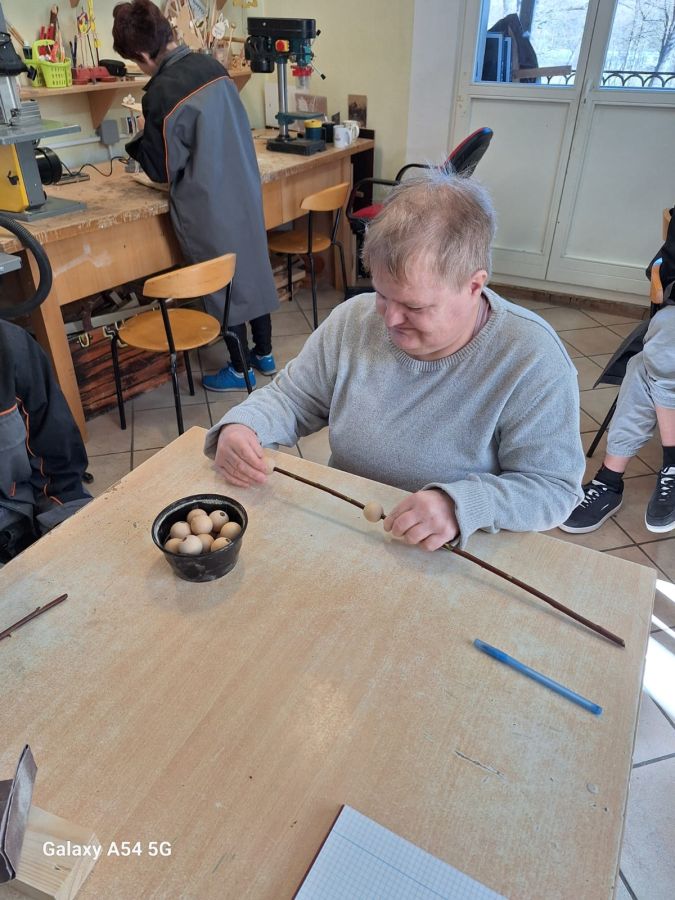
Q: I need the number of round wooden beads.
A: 11